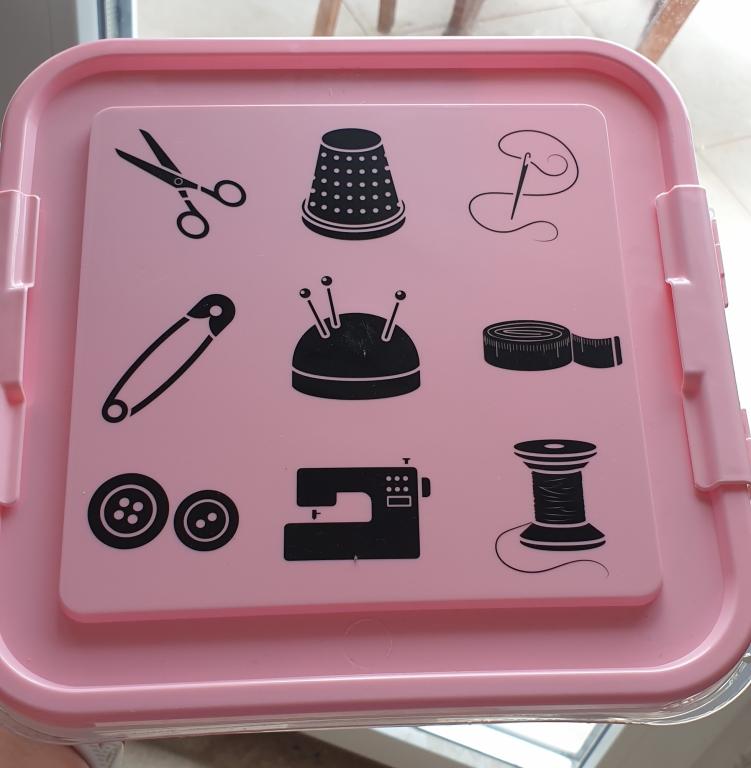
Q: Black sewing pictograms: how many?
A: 9